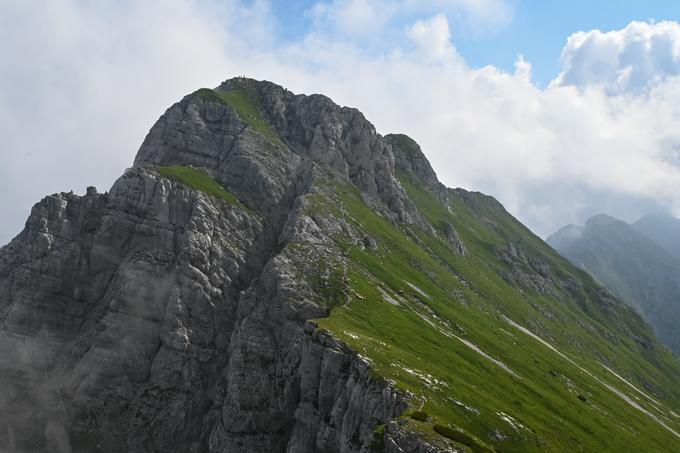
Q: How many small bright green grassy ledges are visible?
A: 2